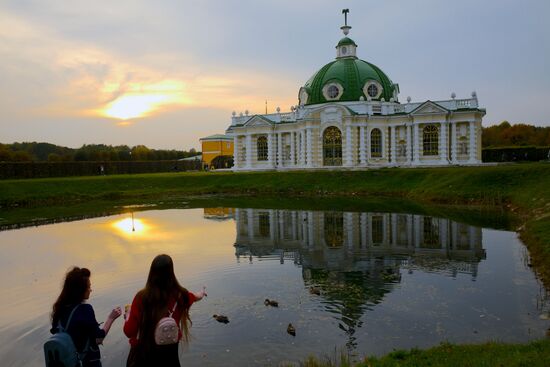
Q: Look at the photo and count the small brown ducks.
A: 4